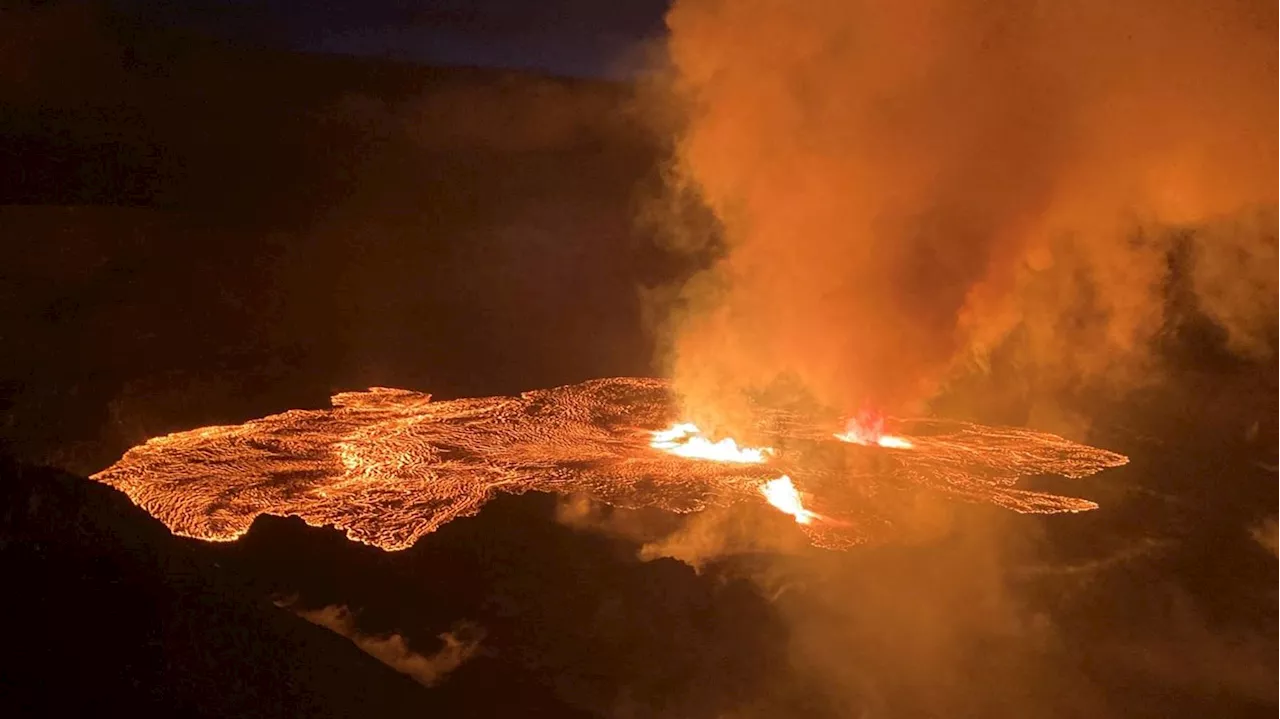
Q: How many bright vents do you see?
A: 3